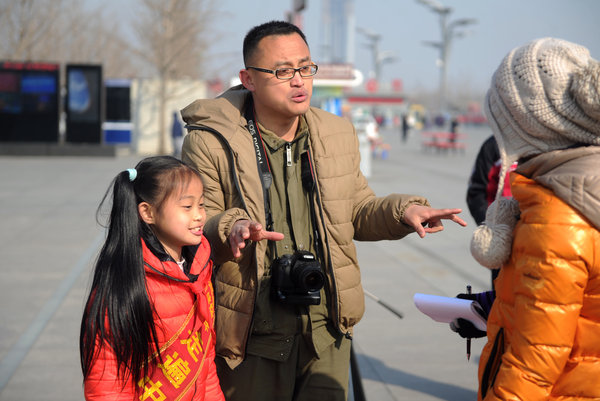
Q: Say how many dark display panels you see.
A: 3